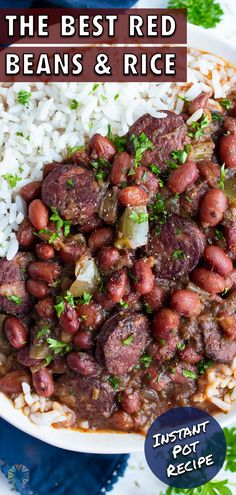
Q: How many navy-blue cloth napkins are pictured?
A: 1